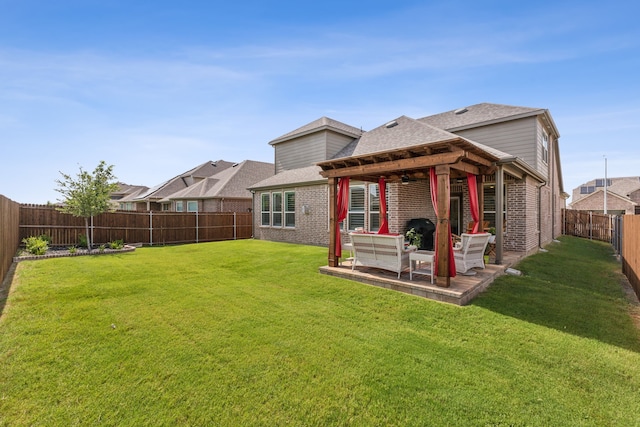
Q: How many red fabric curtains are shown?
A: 4